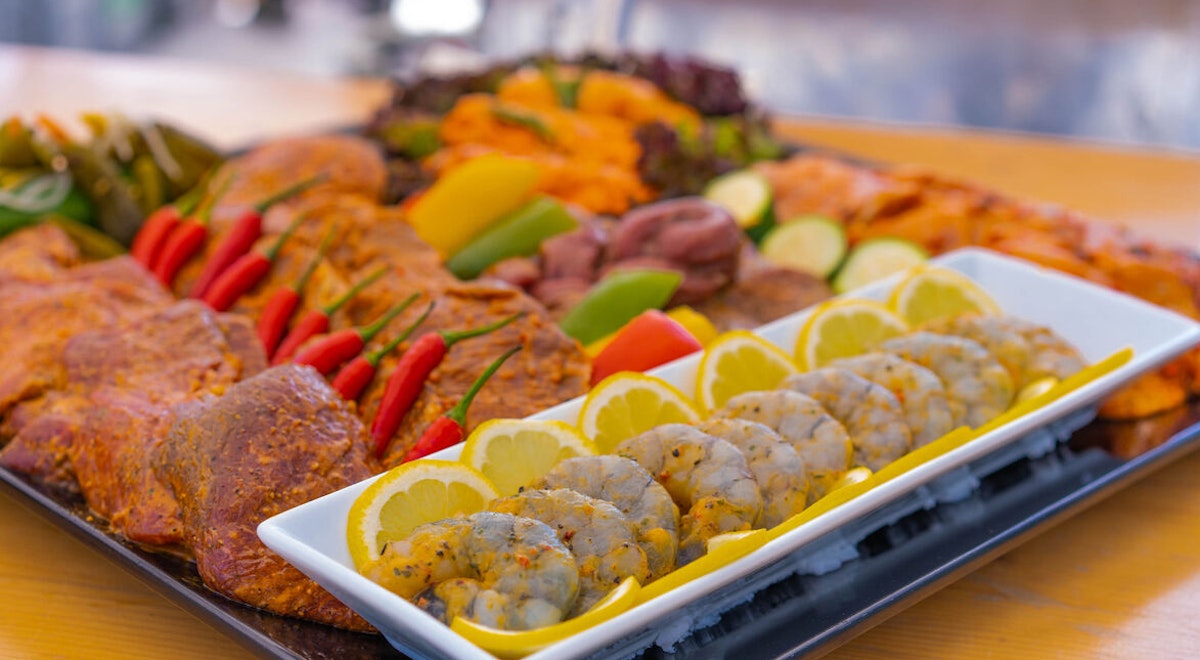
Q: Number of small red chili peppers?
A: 10